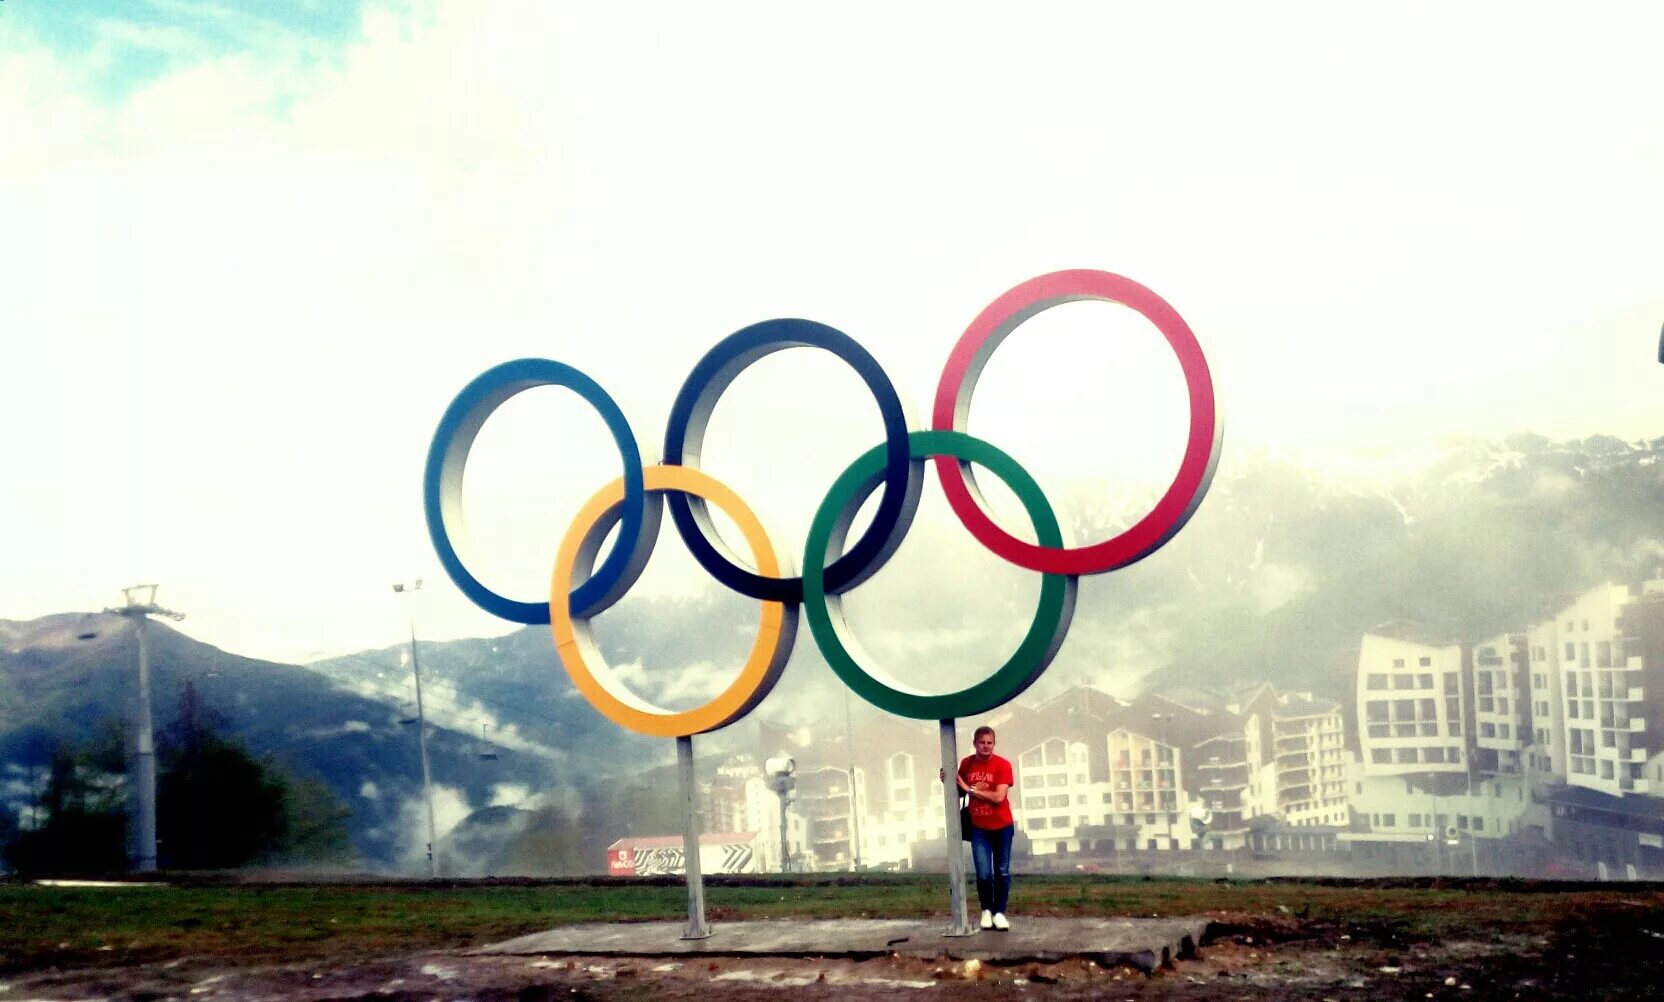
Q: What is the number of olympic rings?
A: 5